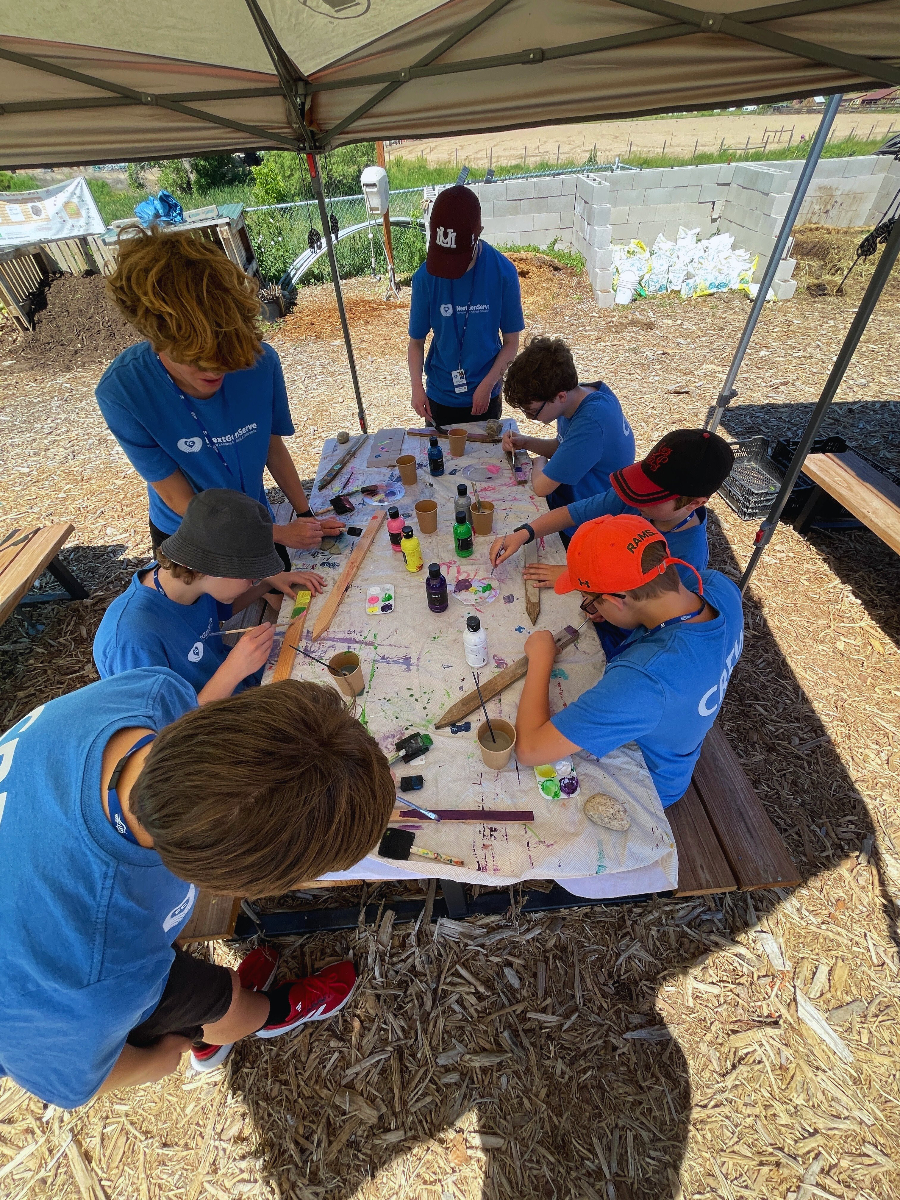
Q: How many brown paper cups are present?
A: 6